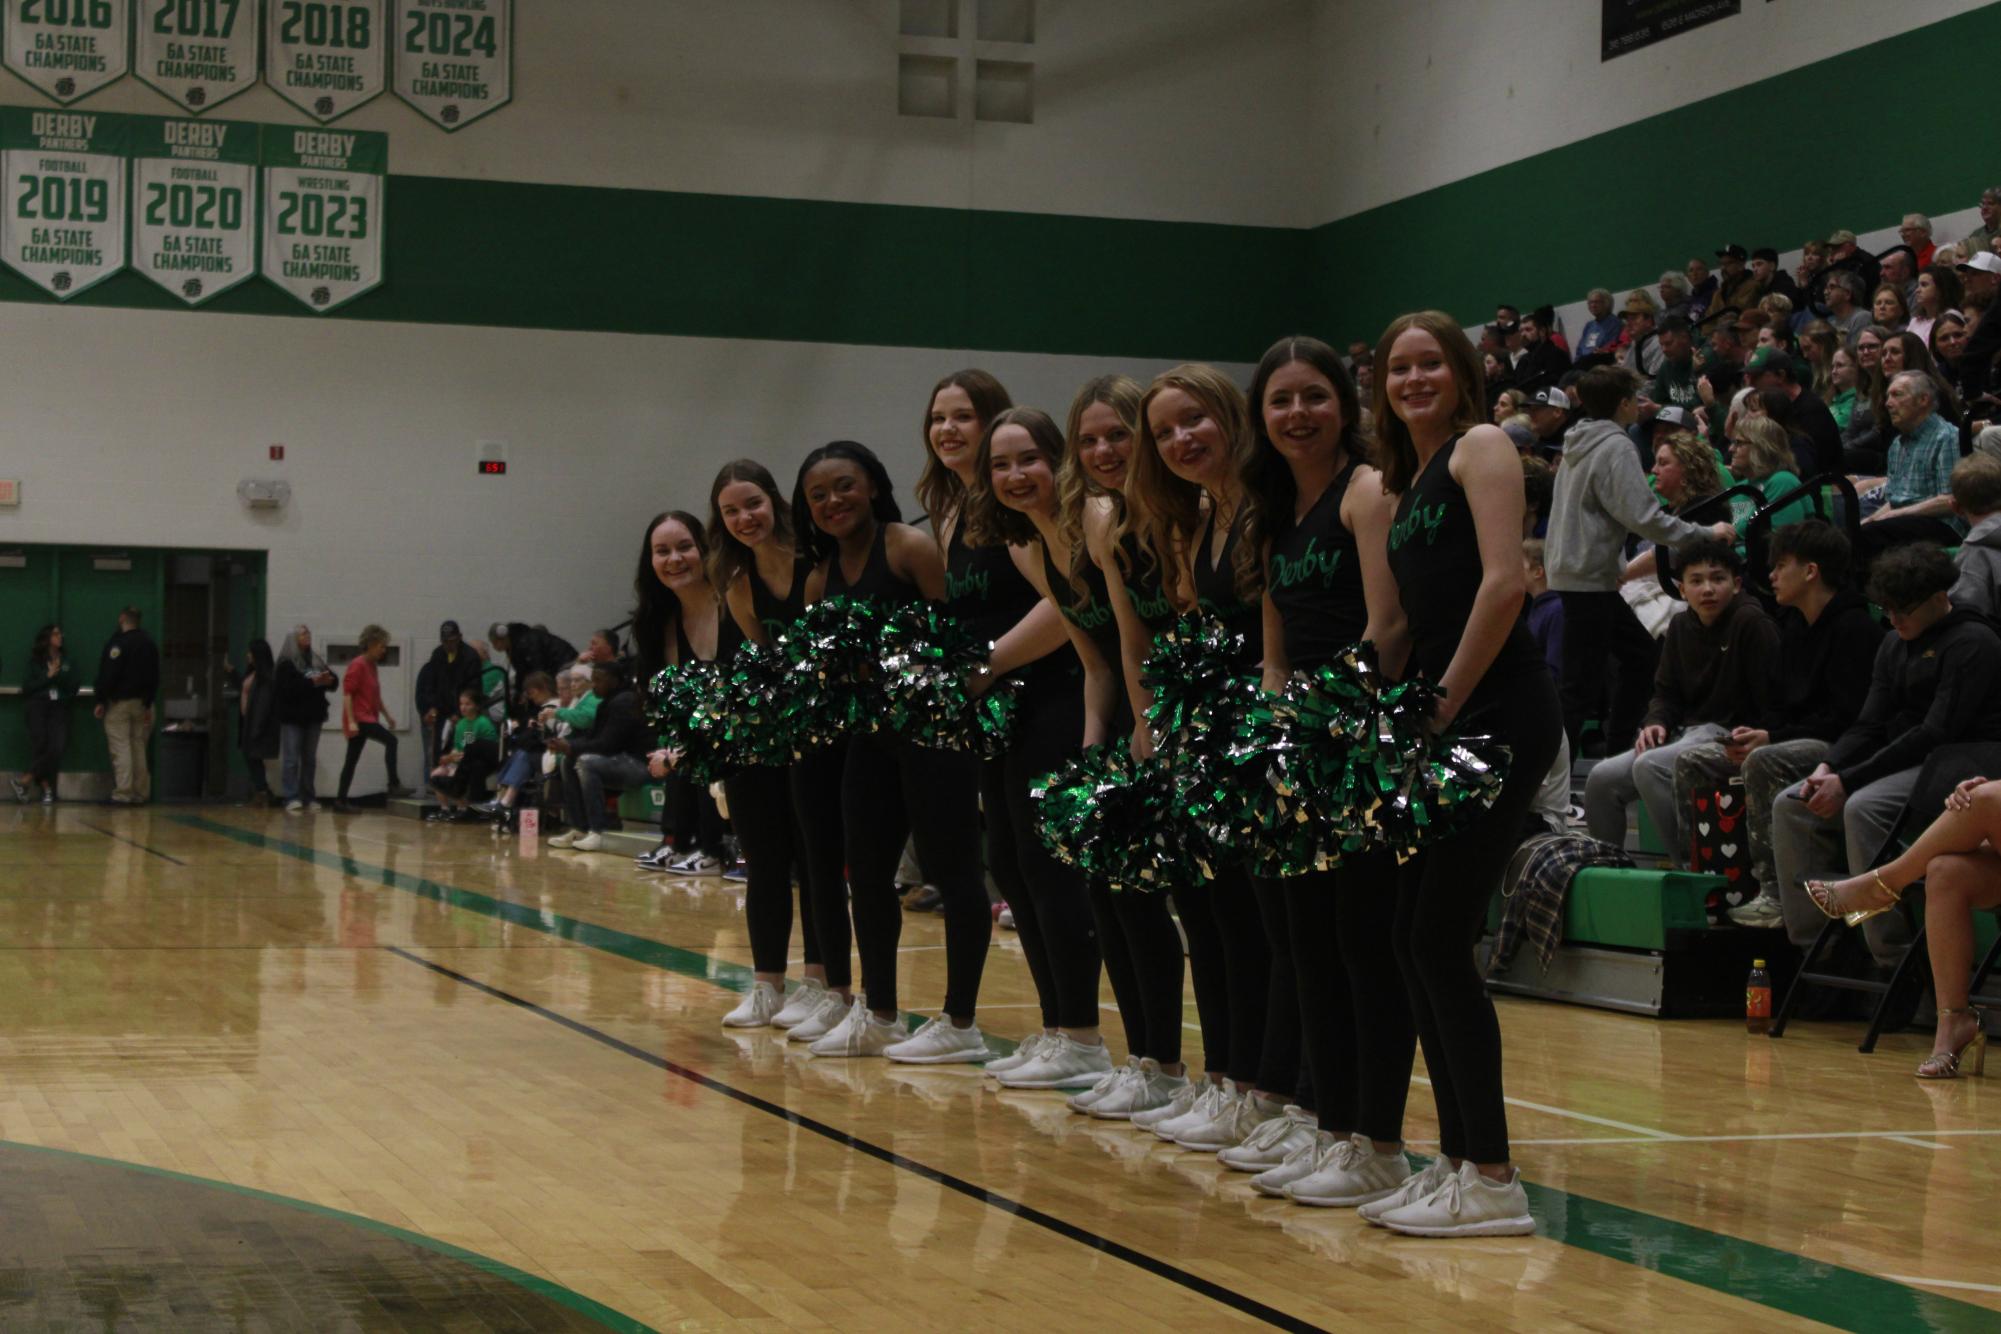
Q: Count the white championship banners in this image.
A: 7